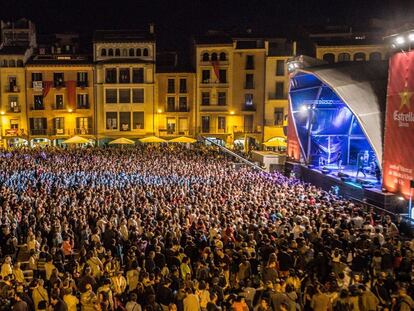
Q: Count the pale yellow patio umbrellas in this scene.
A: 5